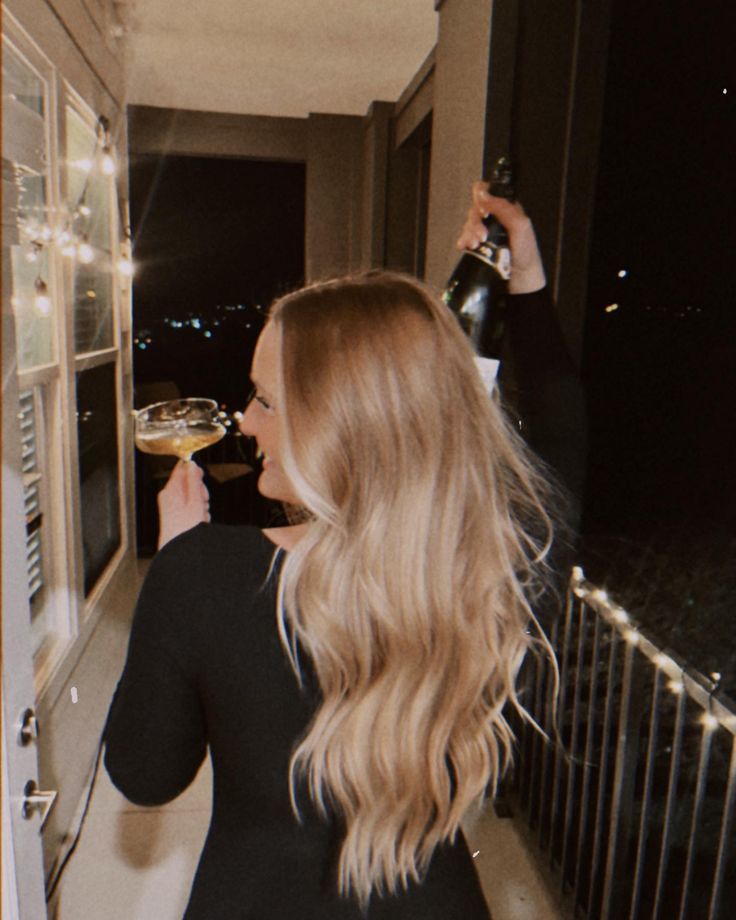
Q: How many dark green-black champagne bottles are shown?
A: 1